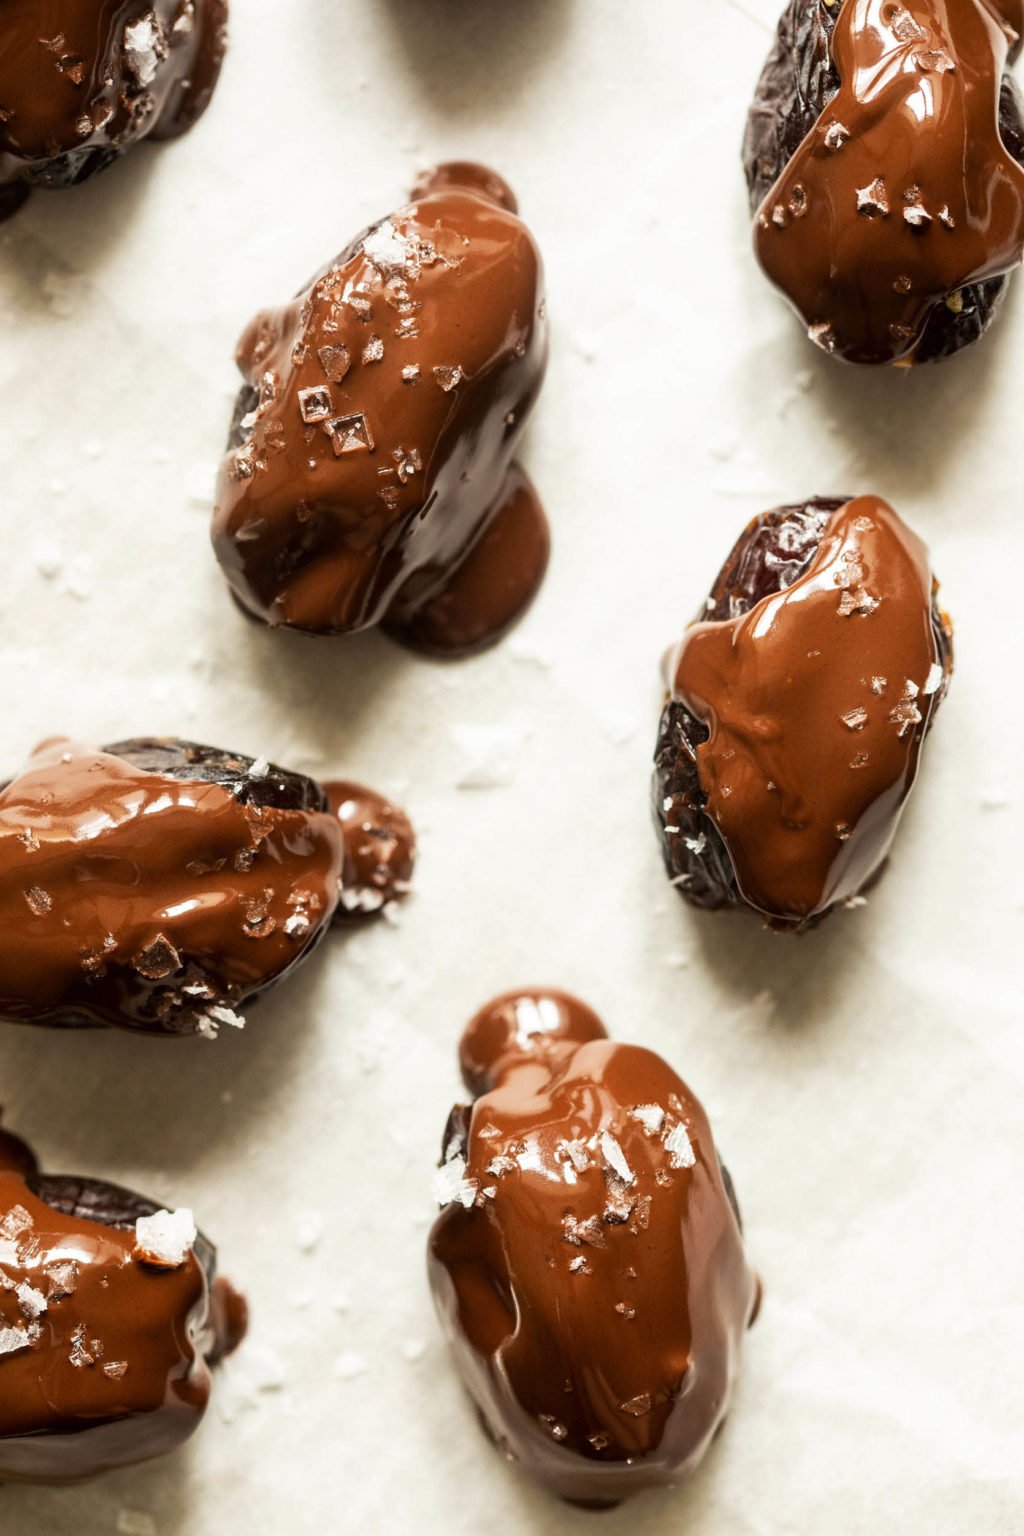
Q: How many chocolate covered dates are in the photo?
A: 7